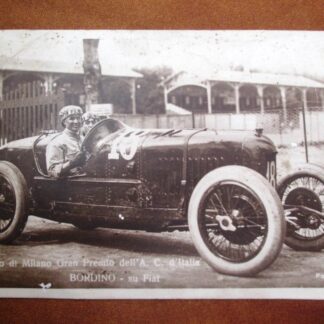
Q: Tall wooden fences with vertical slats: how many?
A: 1